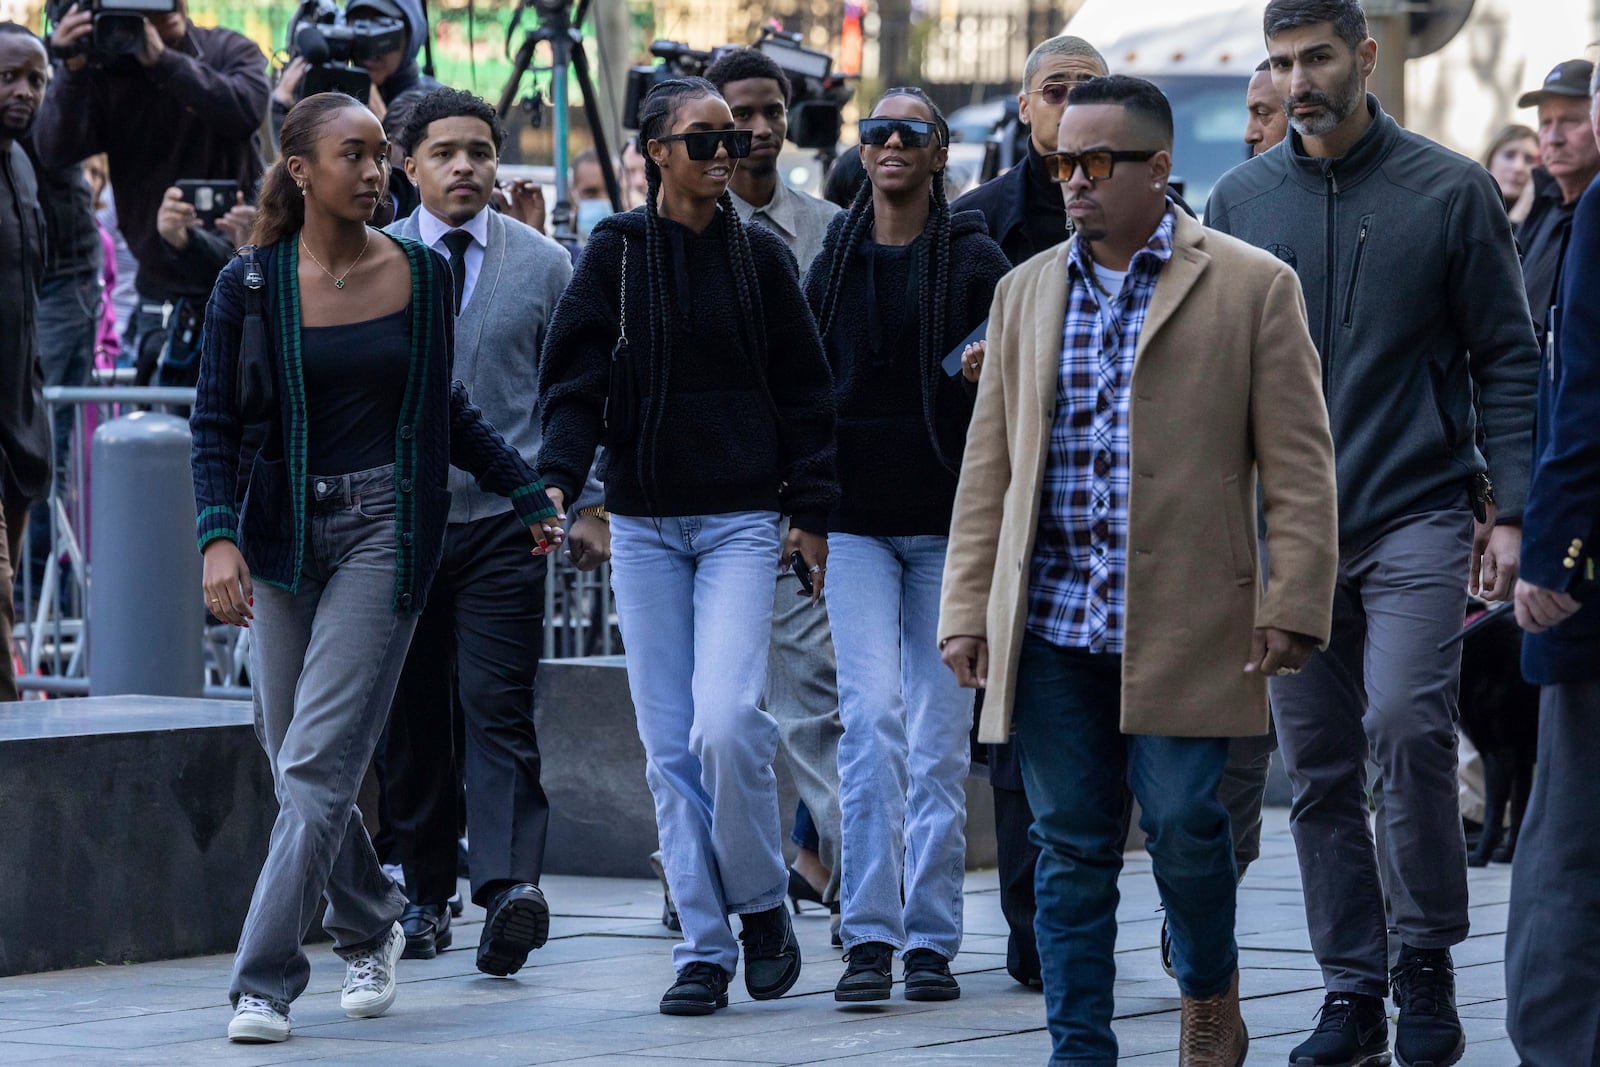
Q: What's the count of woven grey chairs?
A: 0